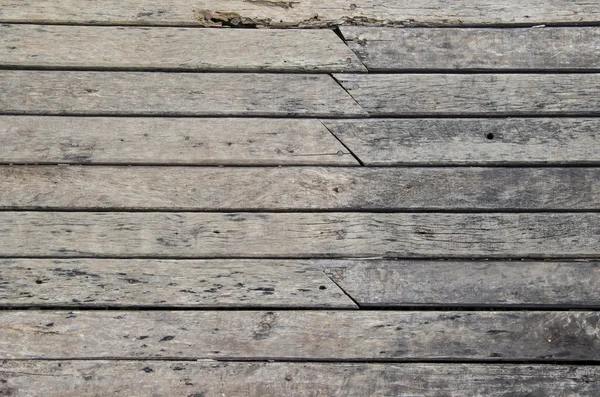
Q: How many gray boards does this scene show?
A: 13